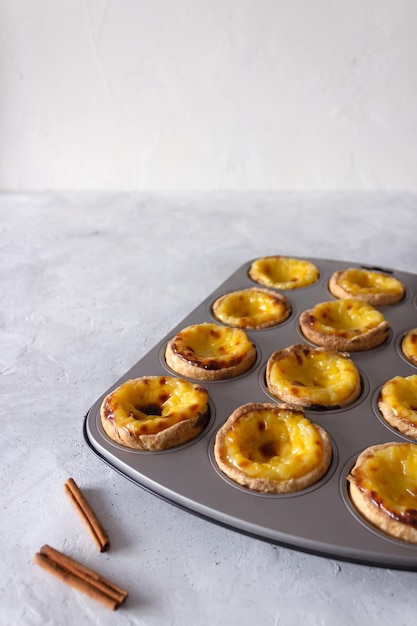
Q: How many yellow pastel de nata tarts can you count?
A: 11